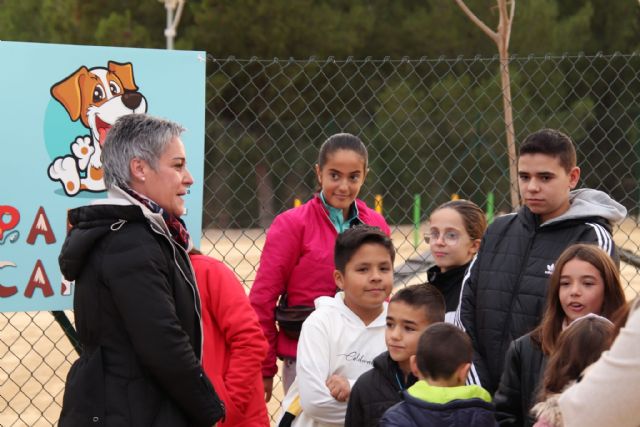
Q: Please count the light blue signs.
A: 1